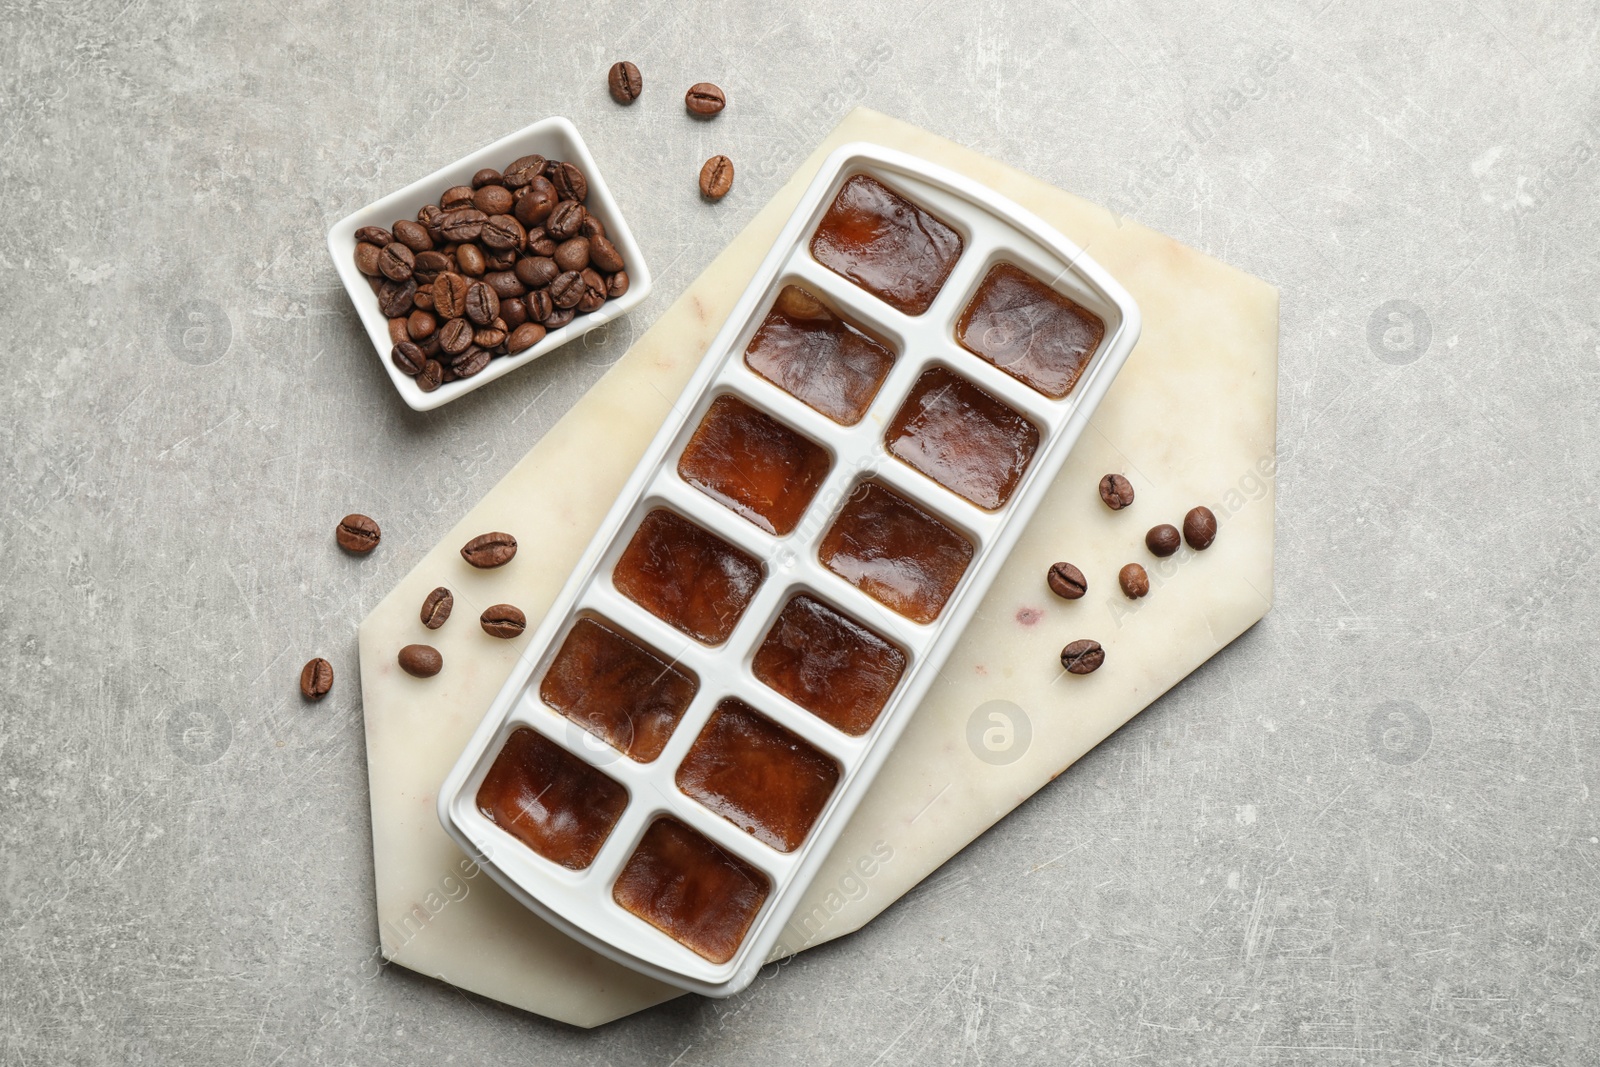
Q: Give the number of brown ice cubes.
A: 12